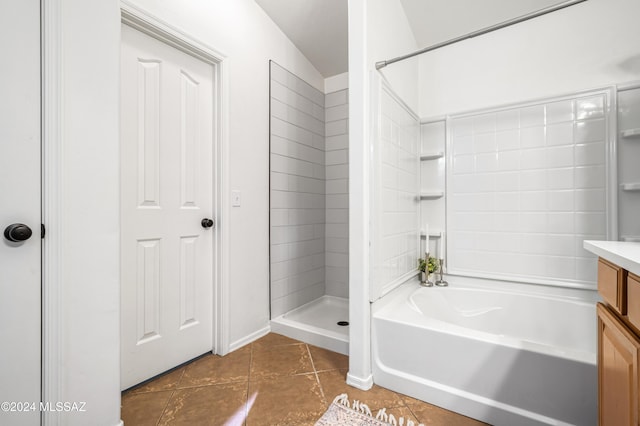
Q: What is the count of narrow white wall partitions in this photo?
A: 1